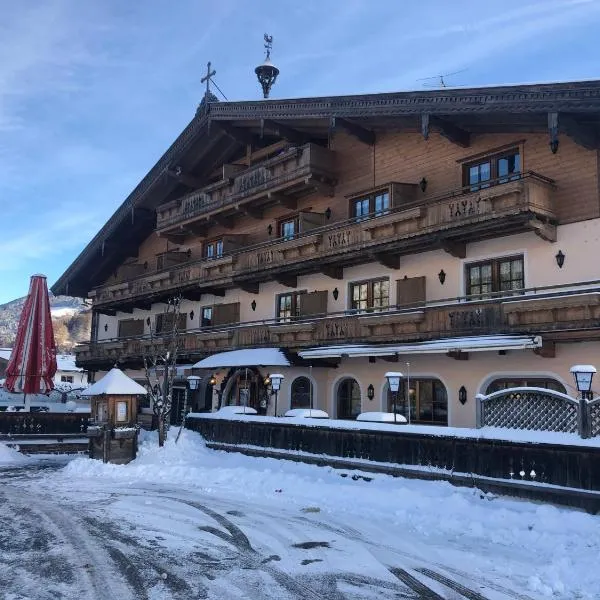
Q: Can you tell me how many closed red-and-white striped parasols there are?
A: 1